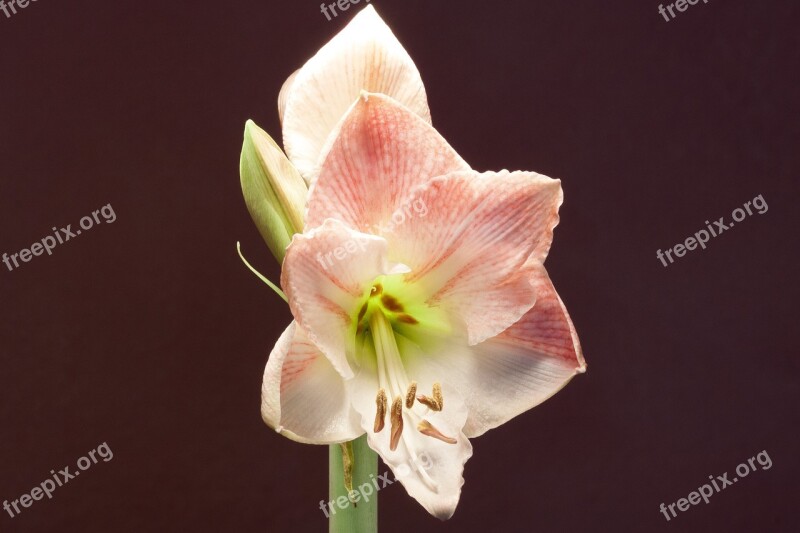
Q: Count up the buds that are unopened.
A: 1